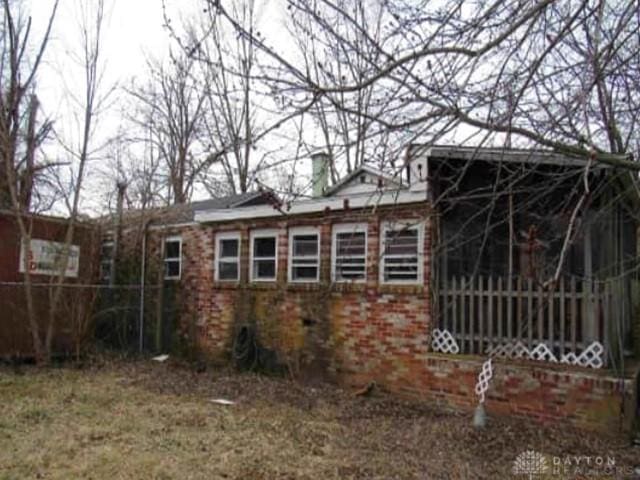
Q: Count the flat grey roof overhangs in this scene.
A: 1